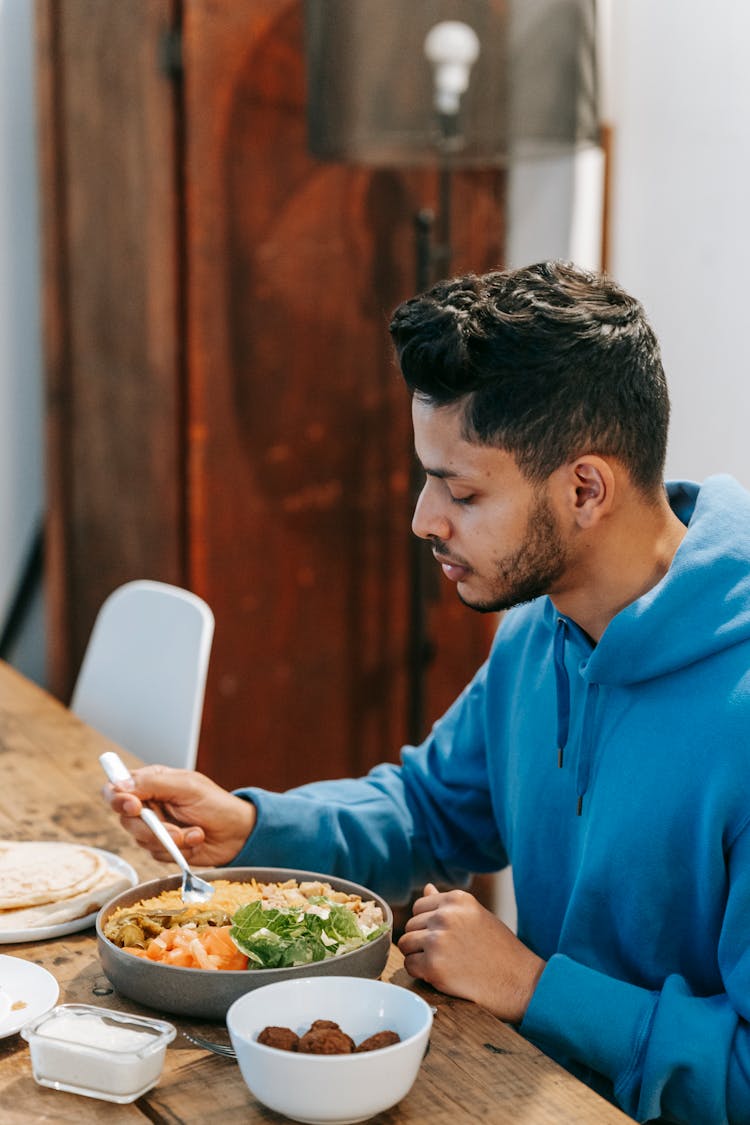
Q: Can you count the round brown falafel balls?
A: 4